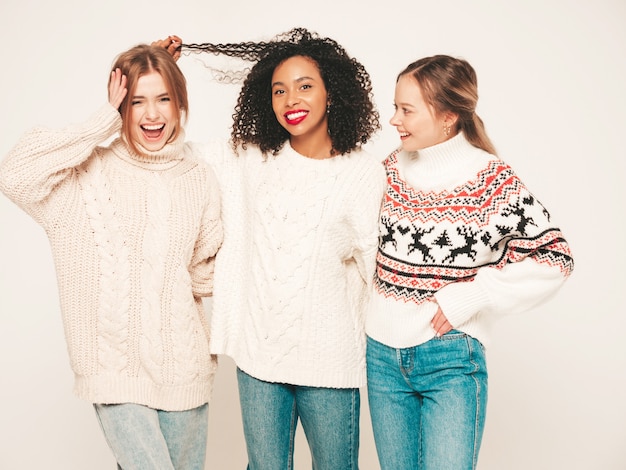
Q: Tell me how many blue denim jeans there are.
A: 3